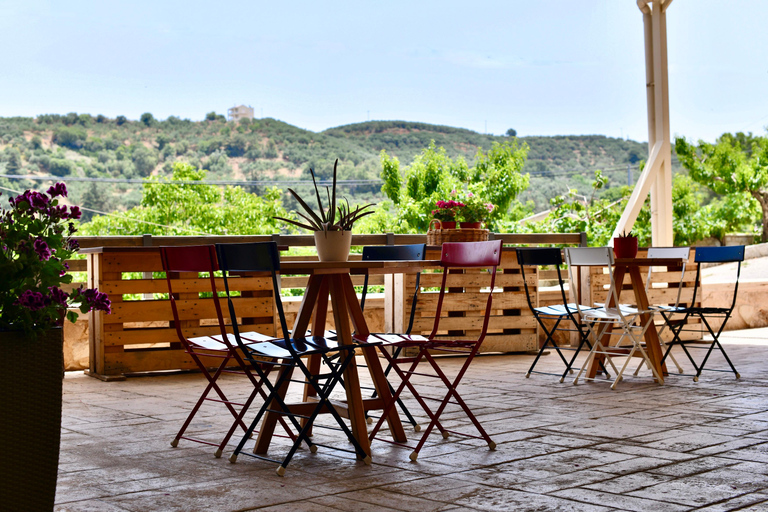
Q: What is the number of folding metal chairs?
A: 8